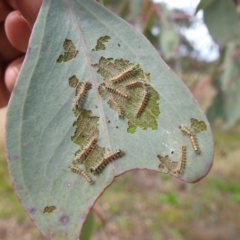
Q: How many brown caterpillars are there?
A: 11